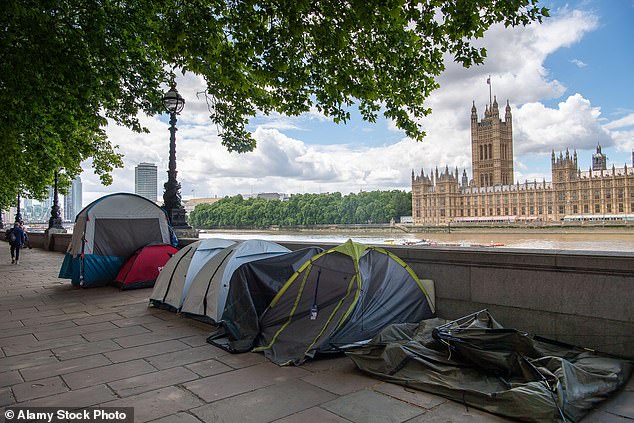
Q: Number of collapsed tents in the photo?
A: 1